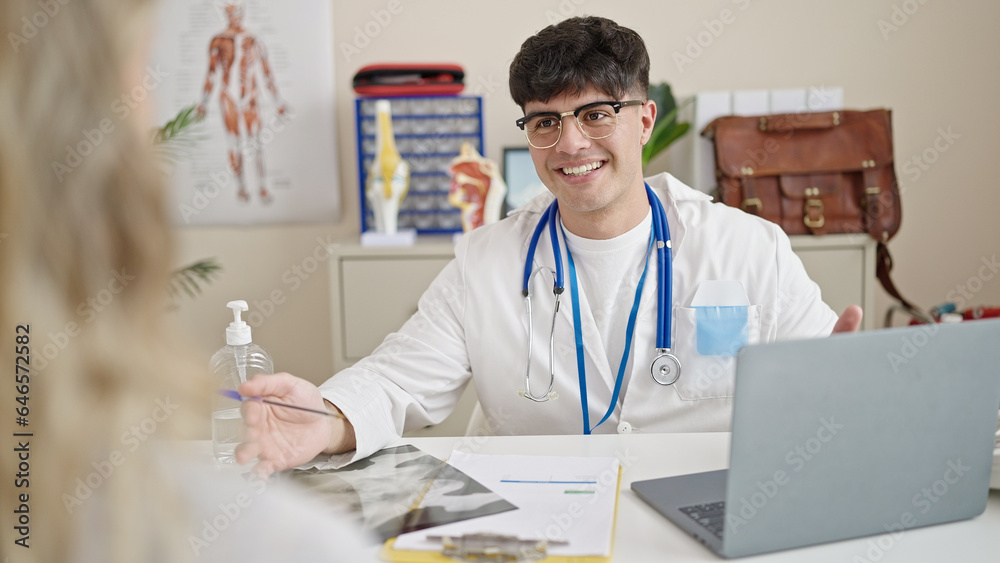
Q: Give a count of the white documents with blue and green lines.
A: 1